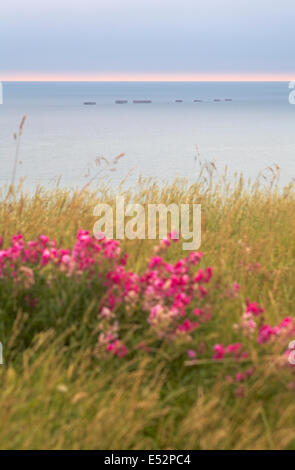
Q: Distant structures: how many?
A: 7